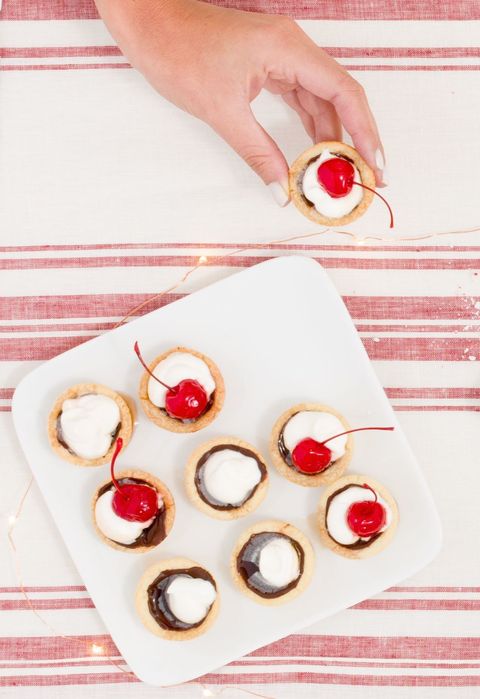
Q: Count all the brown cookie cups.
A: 9